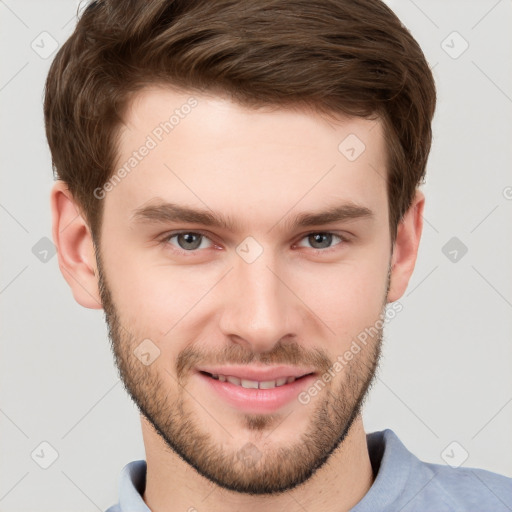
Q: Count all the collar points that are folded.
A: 2